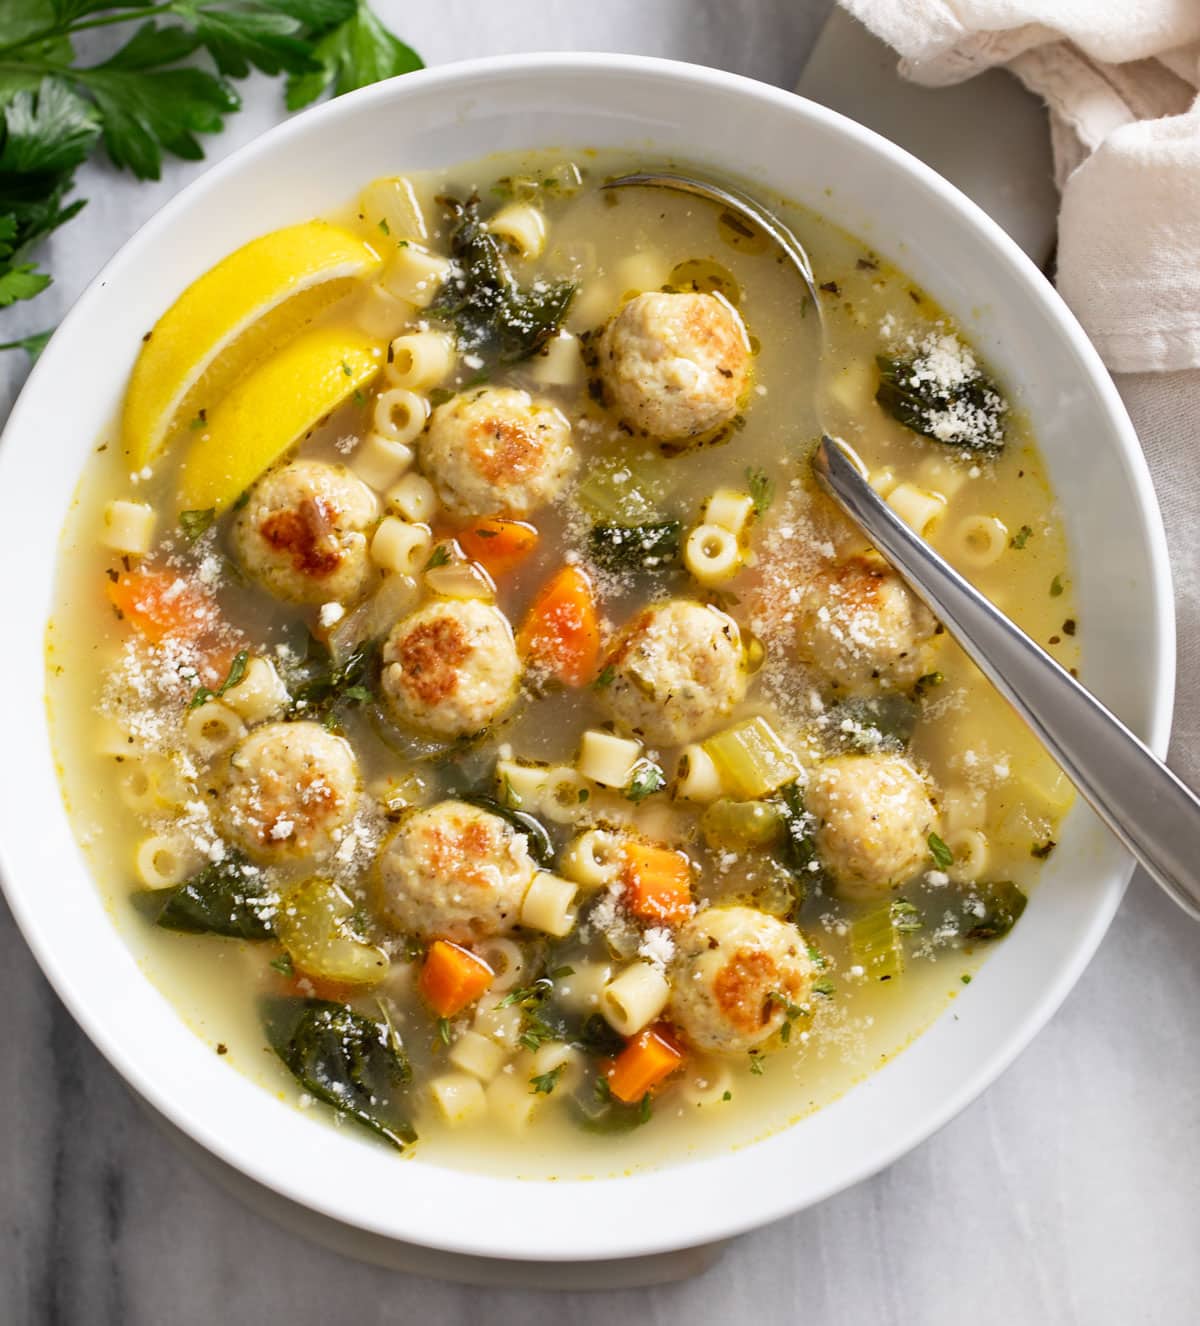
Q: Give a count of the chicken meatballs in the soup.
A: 10